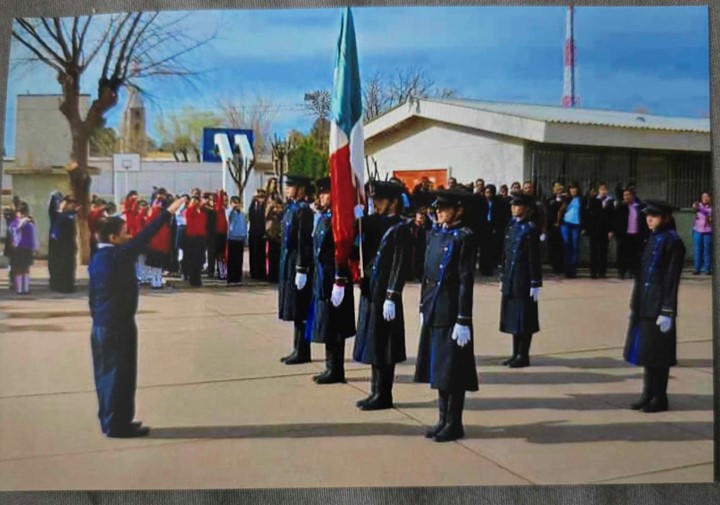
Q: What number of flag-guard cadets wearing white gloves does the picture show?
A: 6